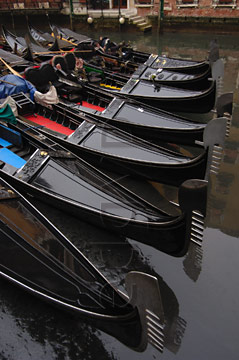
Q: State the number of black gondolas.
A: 7